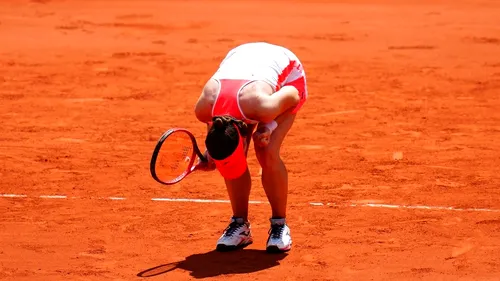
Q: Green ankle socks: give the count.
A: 0